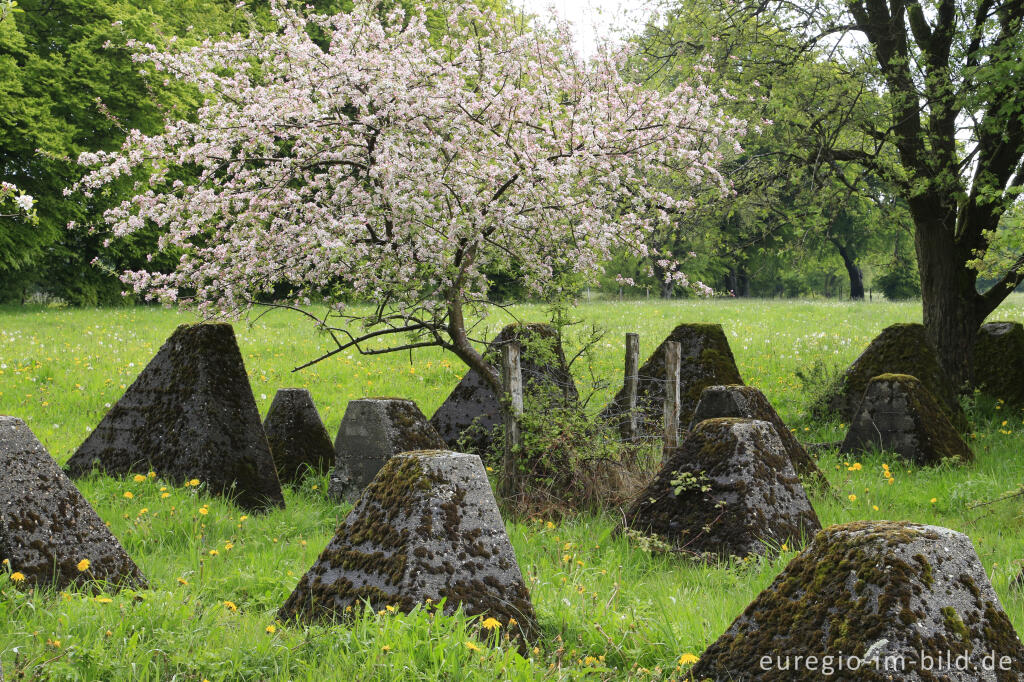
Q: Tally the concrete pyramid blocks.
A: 13